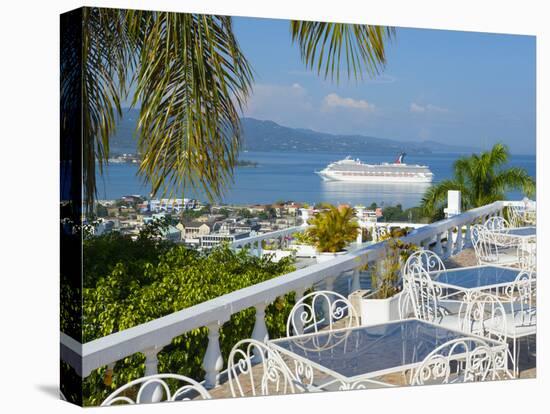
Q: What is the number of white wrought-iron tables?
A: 3